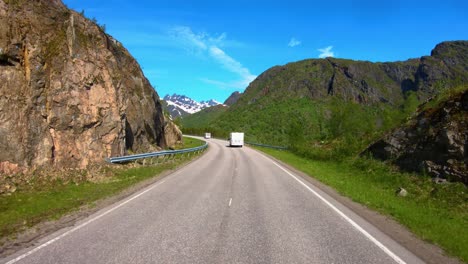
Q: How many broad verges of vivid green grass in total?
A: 2